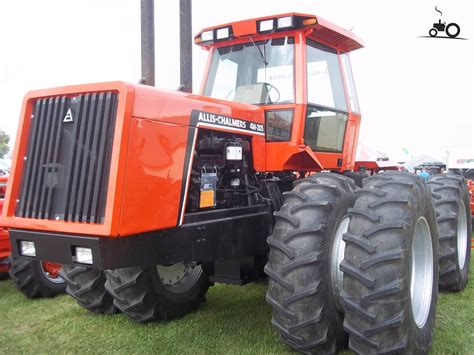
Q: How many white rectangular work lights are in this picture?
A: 6